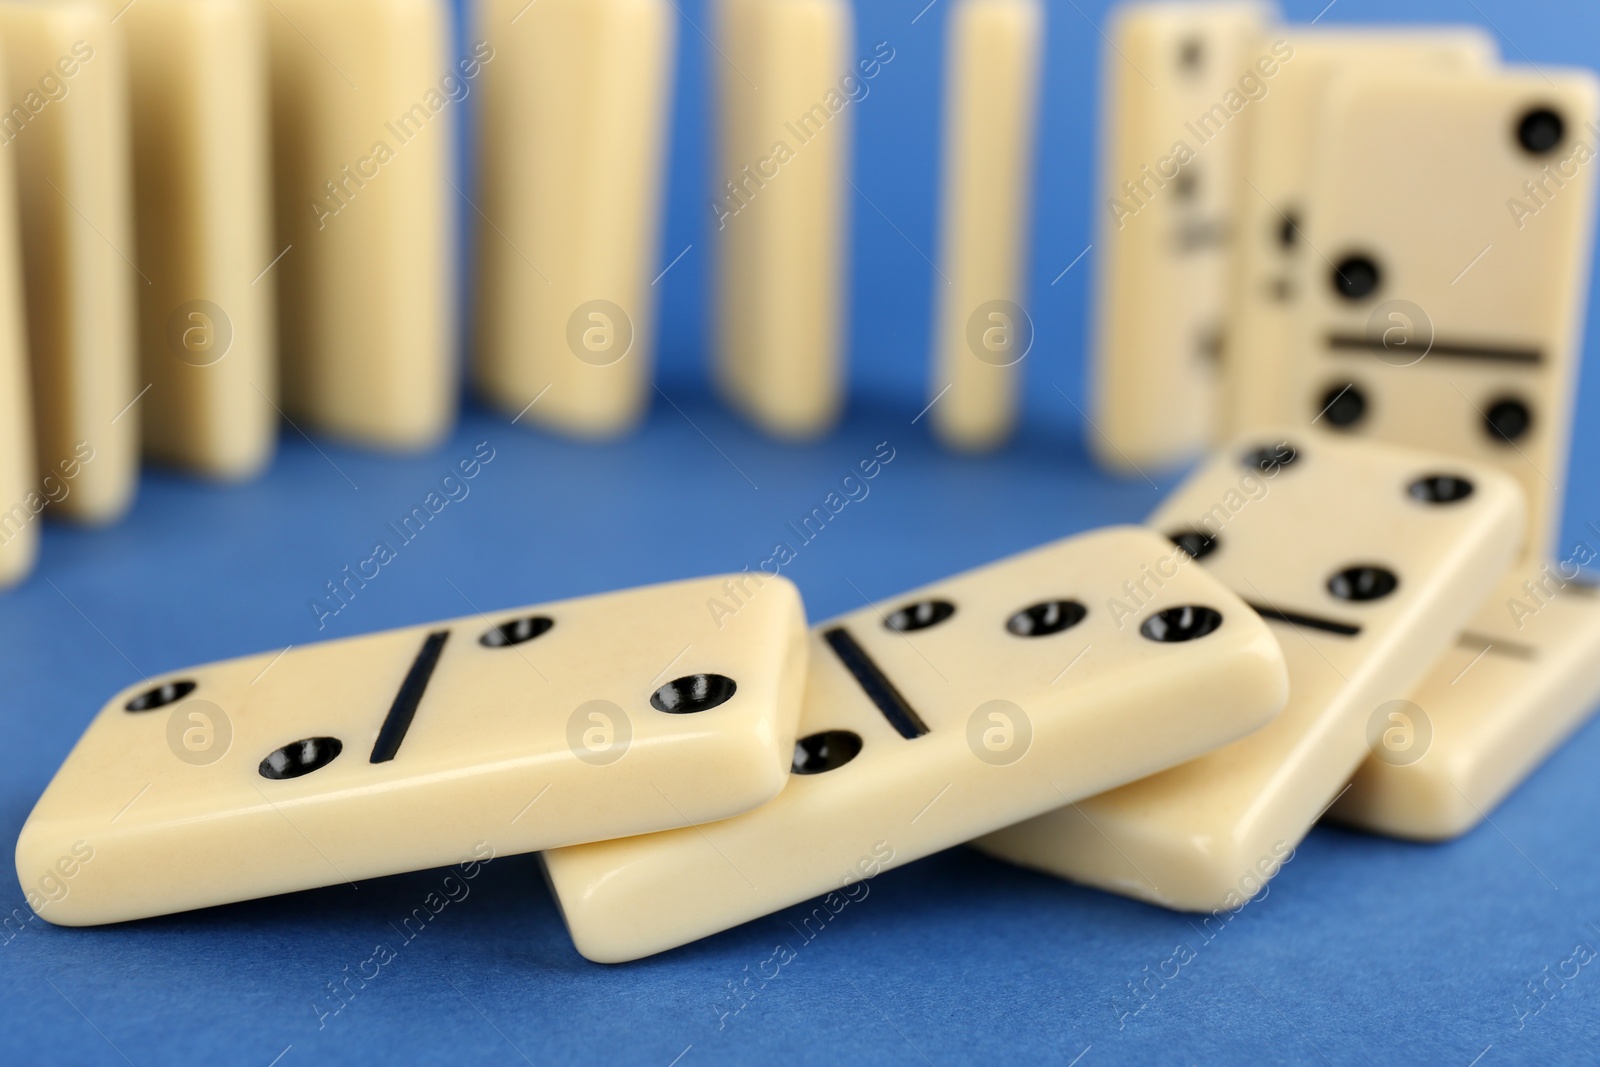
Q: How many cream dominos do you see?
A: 14